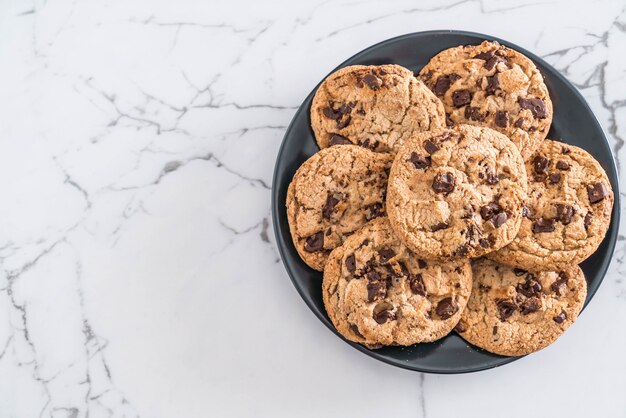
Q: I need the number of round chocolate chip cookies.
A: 7